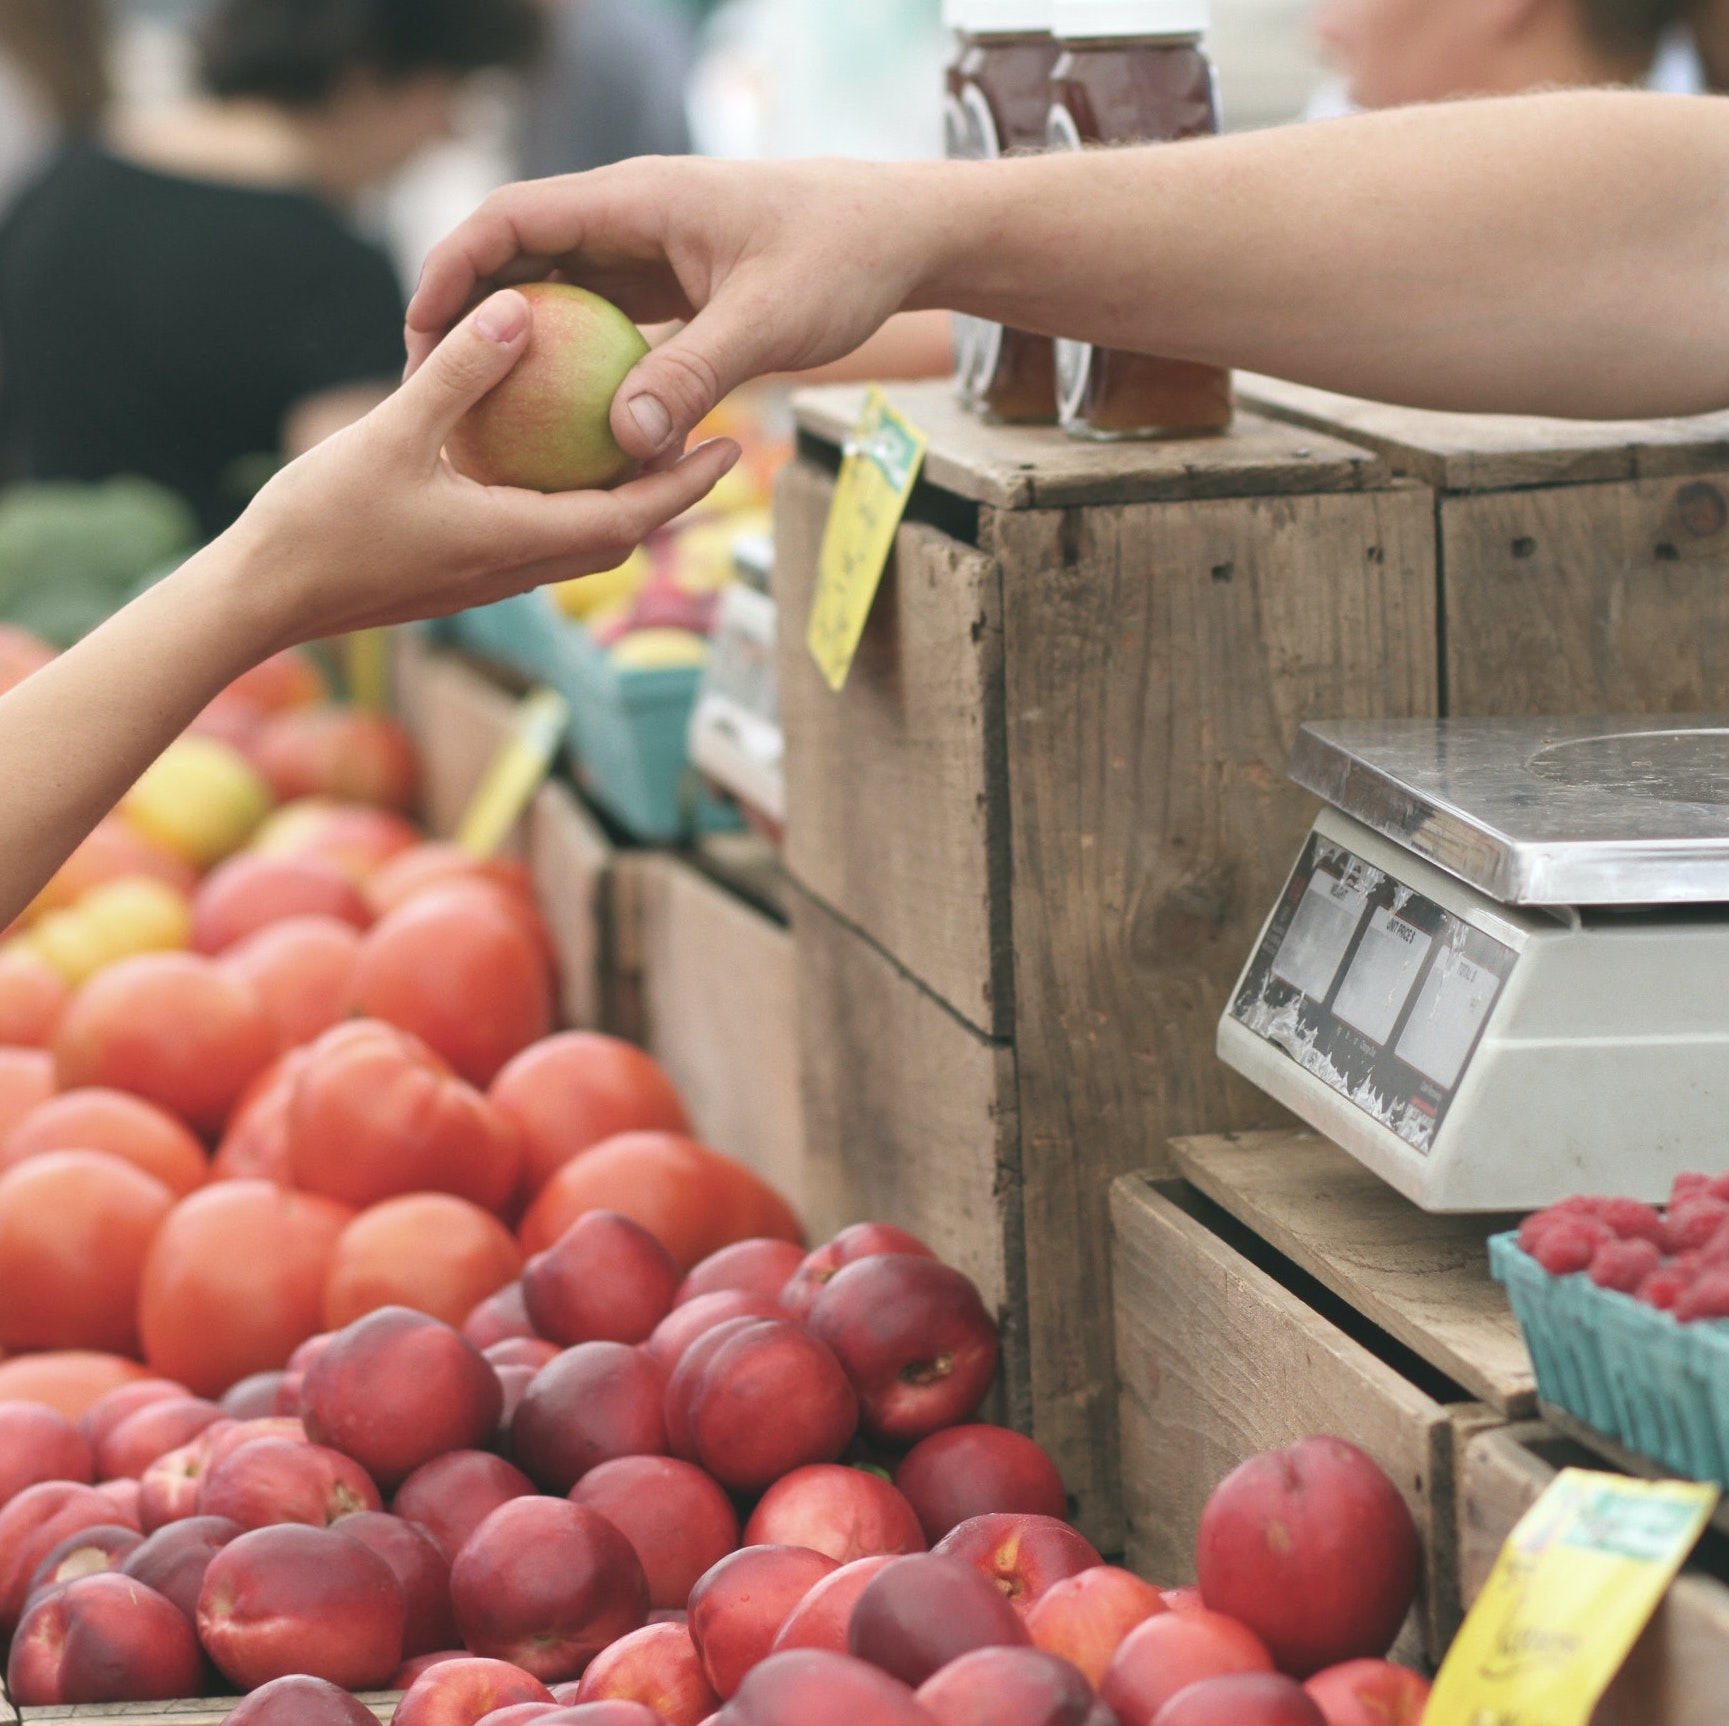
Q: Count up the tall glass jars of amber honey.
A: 2